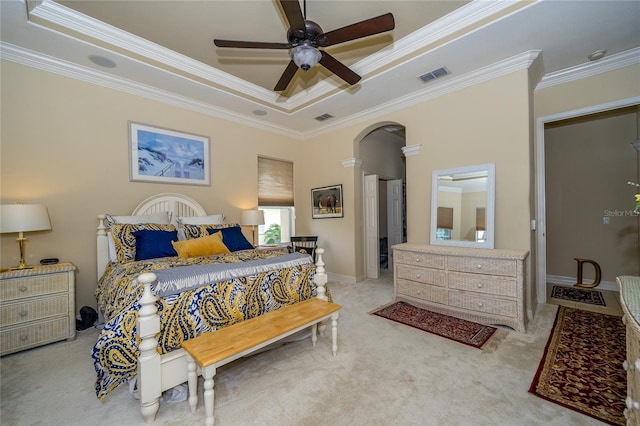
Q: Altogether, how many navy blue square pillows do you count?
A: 2